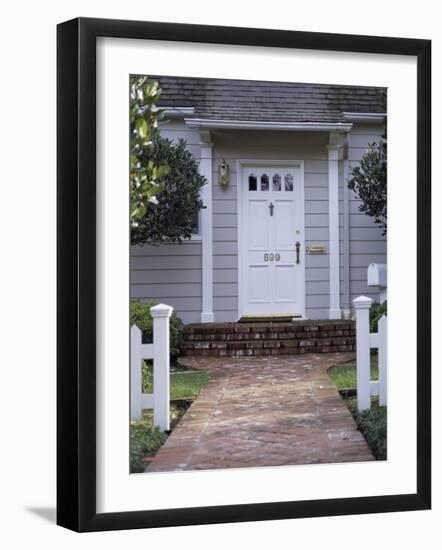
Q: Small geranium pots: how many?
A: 0